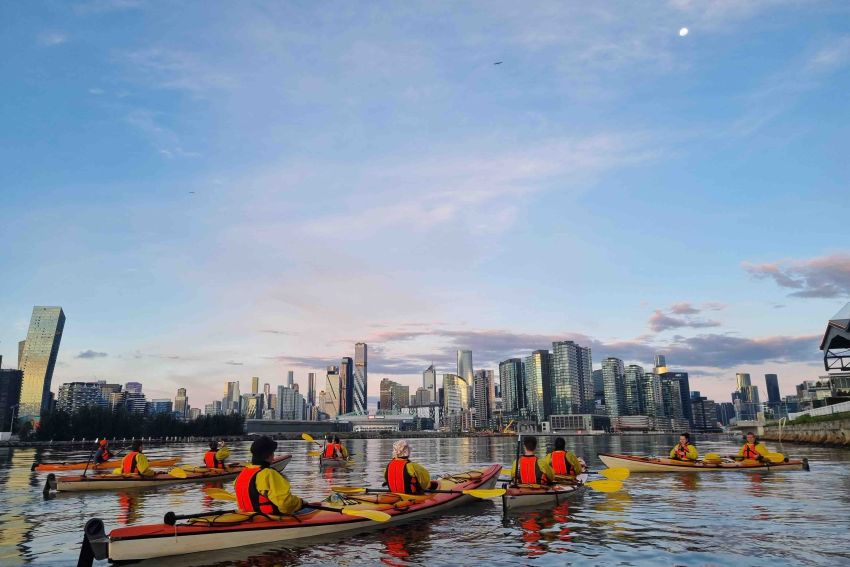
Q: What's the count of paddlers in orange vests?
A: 11